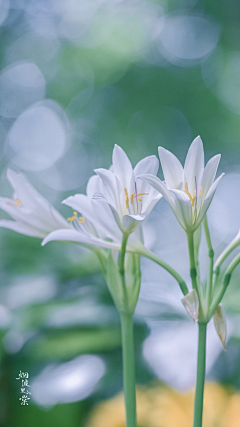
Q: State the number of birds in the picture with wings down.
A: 0